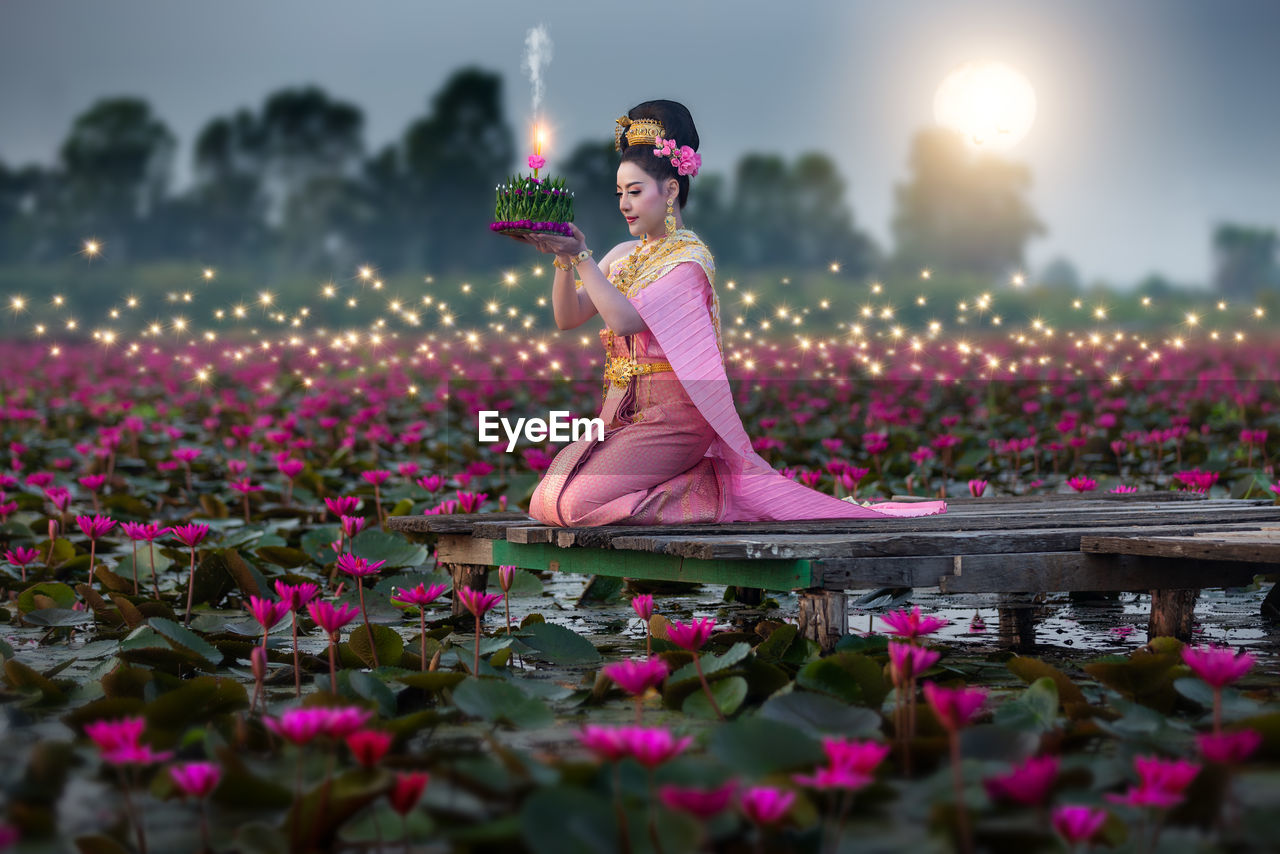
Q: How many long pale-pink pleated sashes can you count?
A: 1